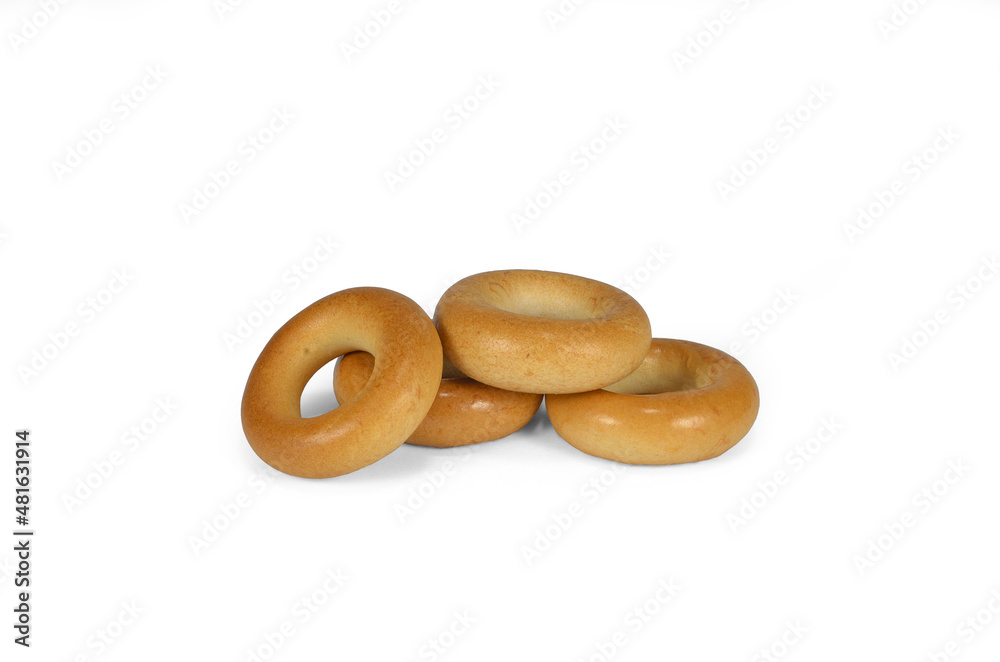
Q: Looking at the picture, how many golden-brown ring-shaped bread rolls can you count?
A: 4